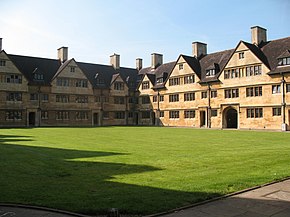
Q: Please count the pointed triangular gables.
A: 6